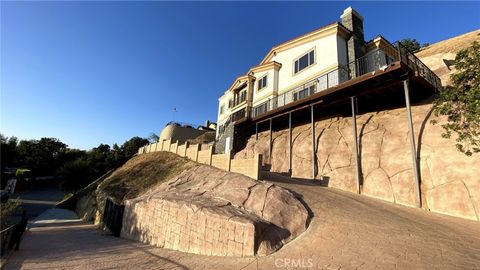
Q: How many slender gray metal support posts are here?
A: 6